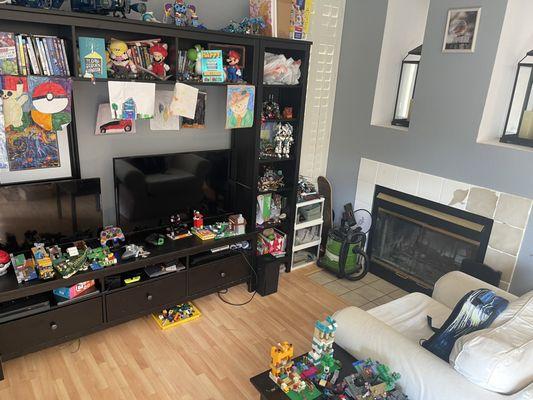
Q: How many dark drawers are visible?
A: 3